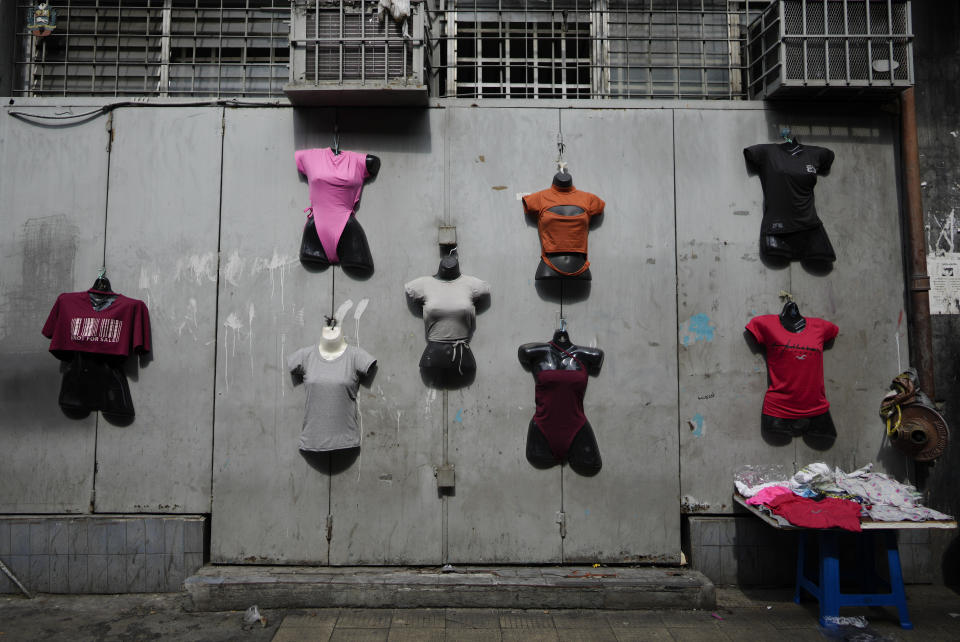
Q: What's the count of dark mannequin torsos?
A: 7